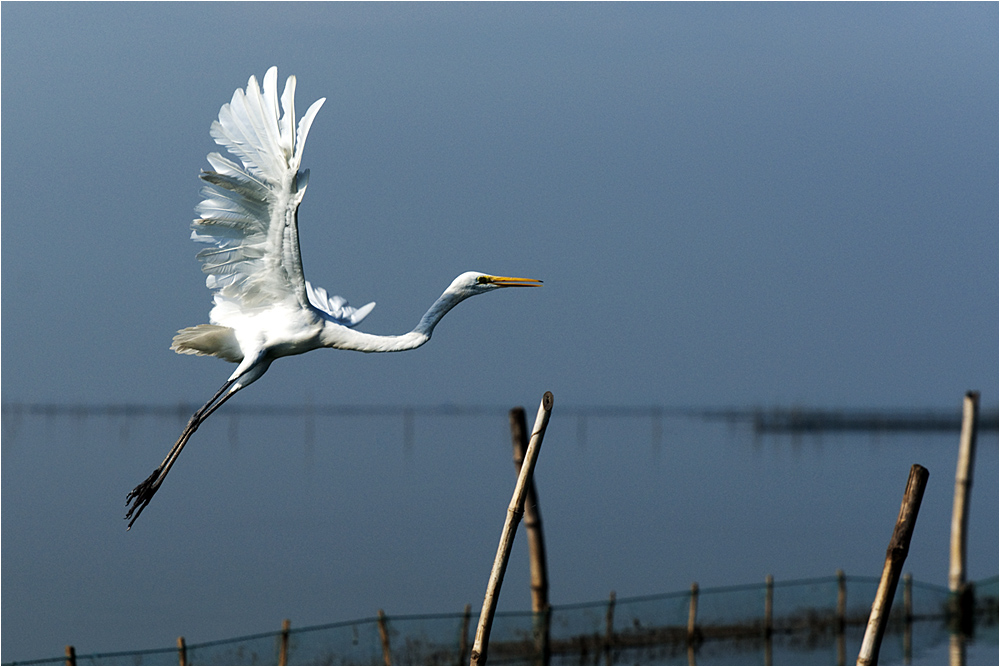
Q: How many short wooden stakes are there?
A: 10